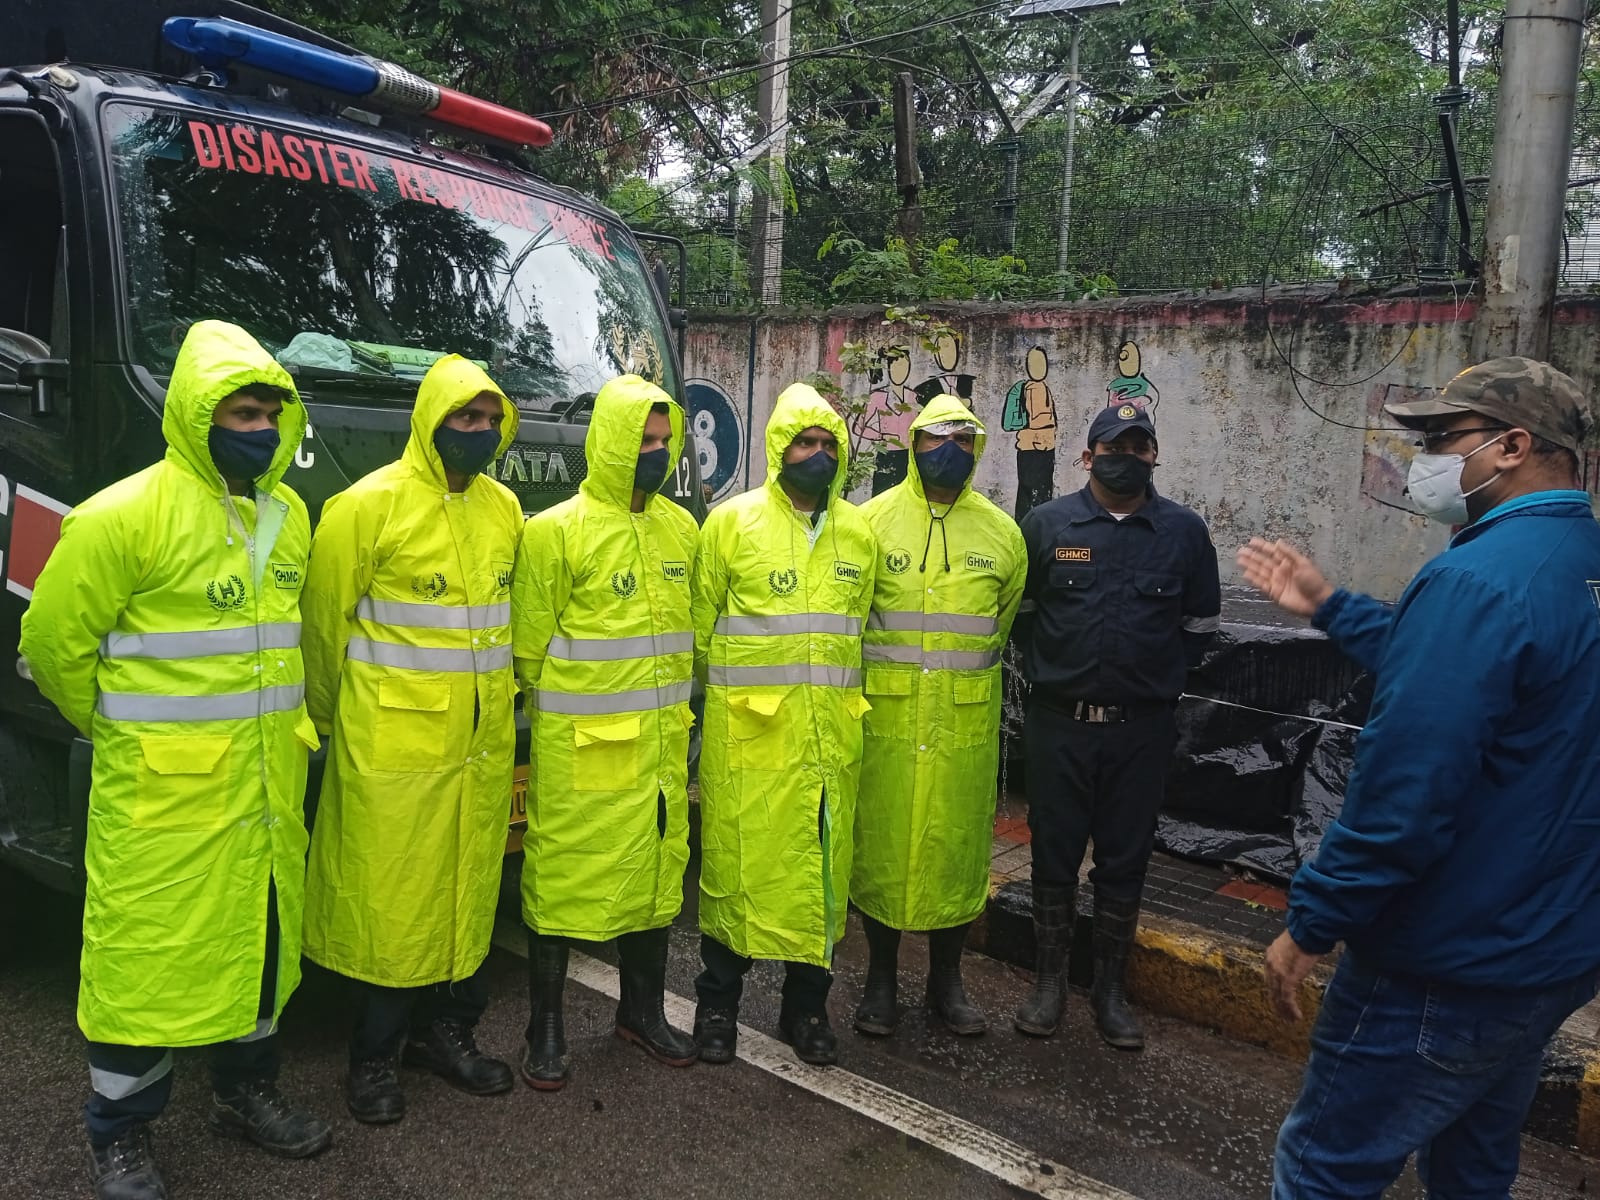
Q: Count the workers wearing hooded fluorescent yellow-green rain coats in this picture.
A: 5